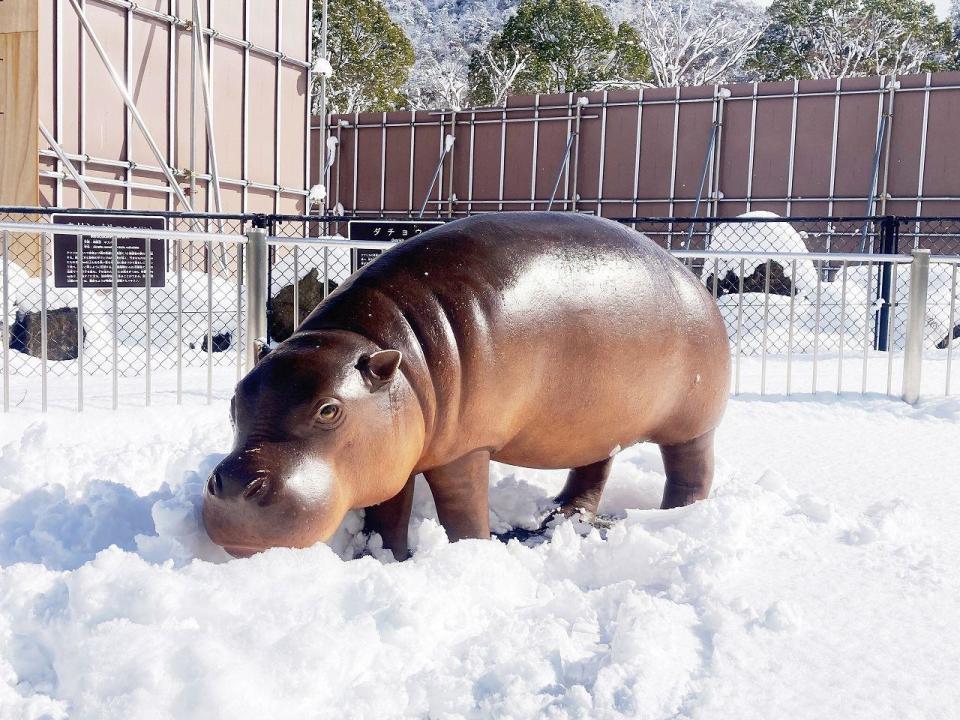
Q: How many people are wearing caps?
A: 0